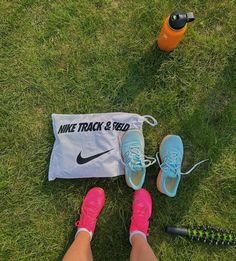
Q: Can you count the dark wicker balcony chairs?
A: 0